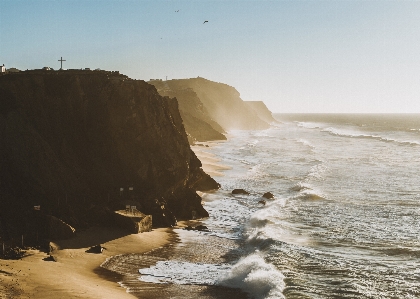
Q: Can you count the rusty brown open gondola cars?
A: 0